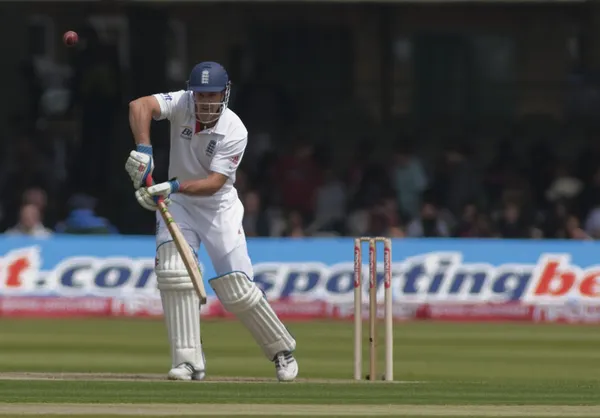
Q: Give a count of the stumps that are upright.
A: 3